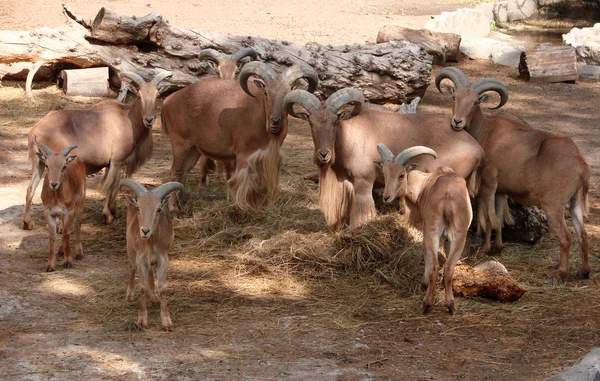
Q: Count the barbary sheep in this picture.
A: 8